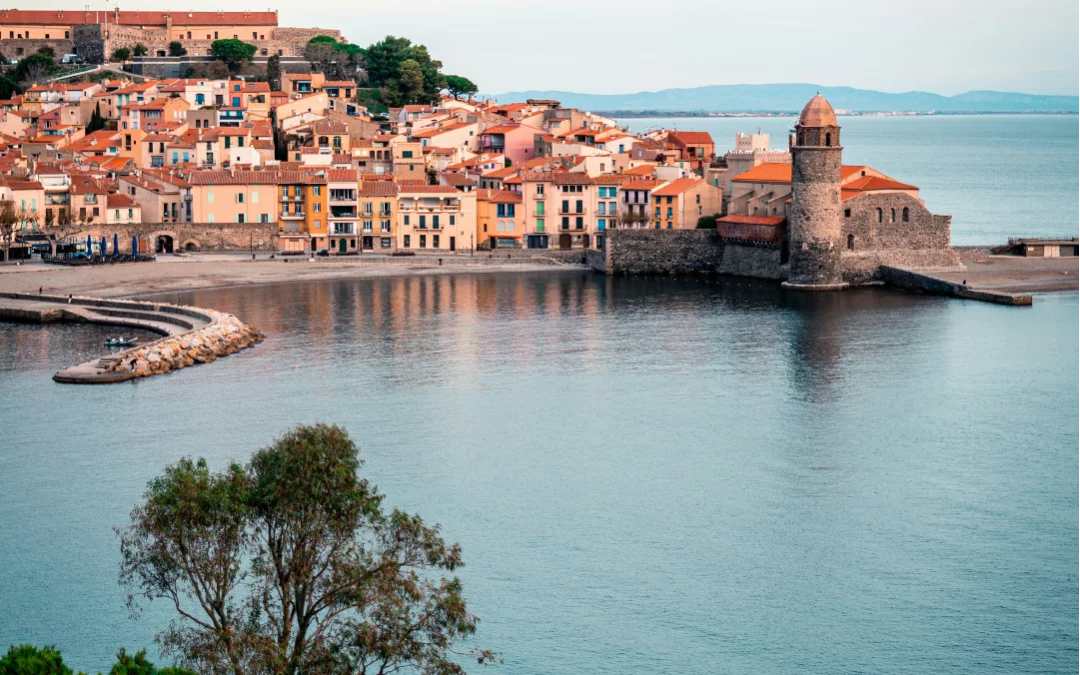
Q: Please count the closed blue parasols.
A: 4